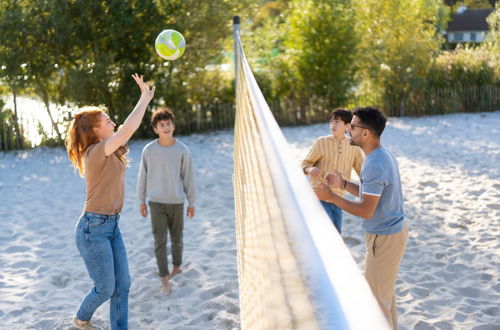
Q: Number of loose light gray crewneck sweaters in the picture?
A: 1